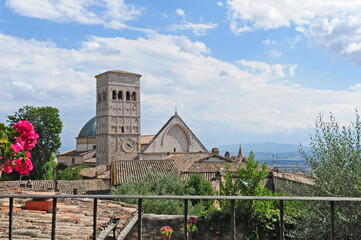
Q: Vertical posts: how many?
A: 8